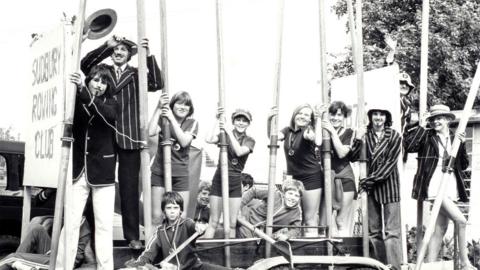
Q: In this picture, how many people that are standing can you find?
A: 9